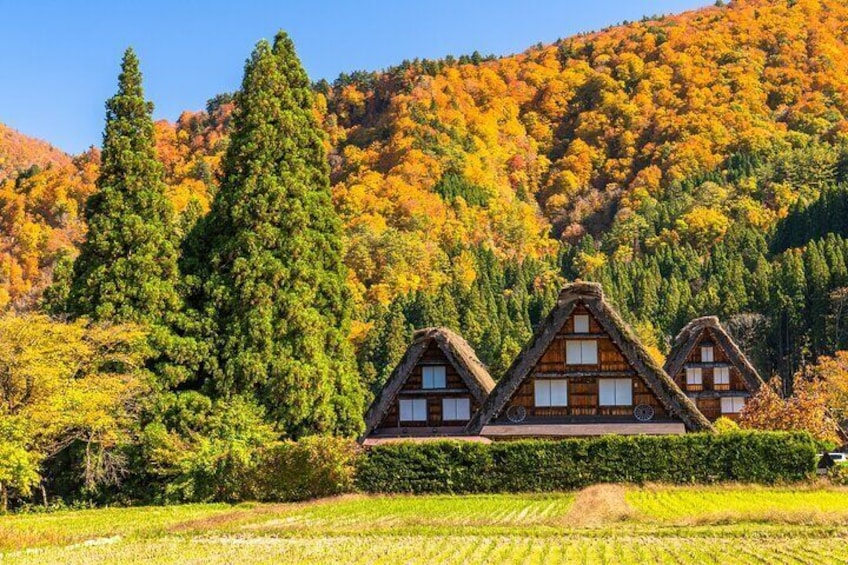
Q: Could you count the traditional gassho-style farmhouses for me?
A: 3